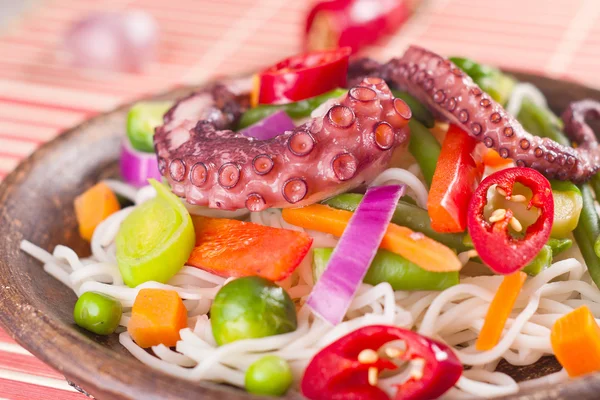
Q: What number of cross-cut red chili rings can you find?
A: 2